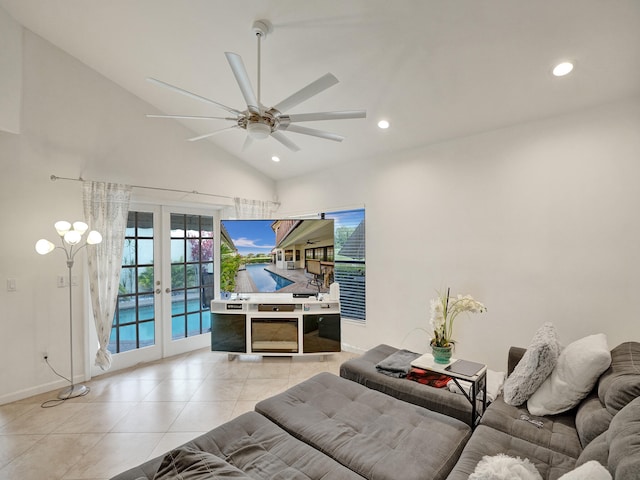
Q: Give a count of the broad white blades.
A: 9